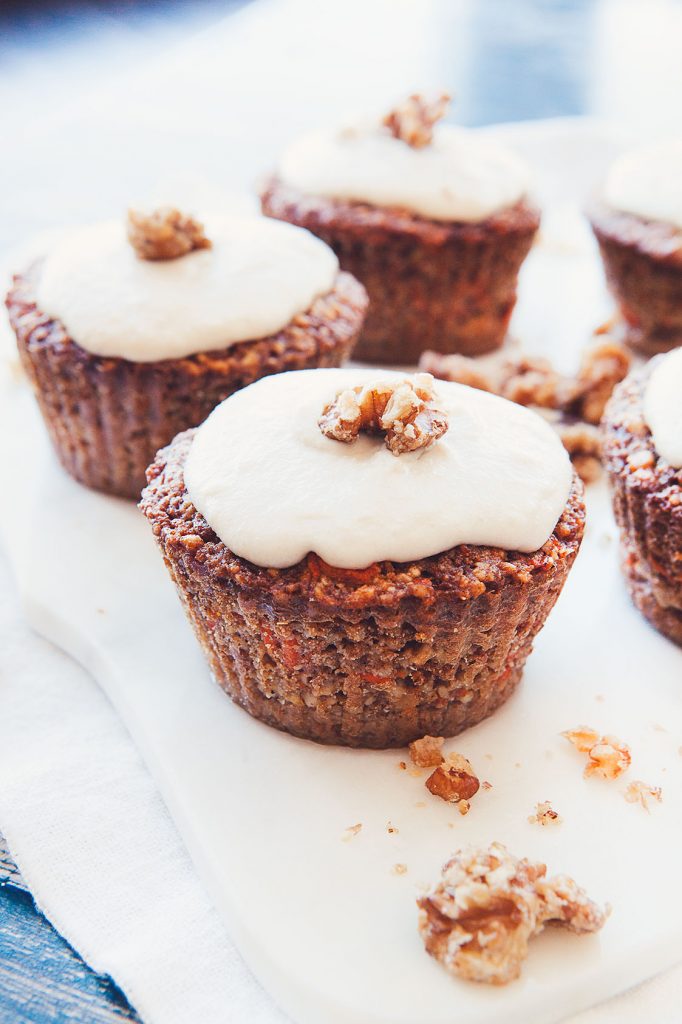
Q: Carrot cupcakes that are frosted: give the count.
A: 5